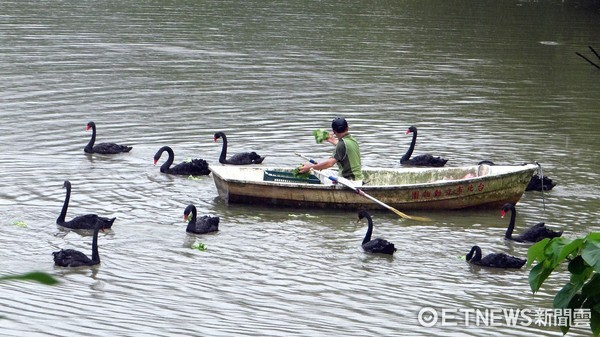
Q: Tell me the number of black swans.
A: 11